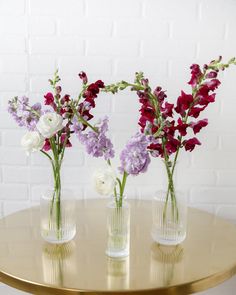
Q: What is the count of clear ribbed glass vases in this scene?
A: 3